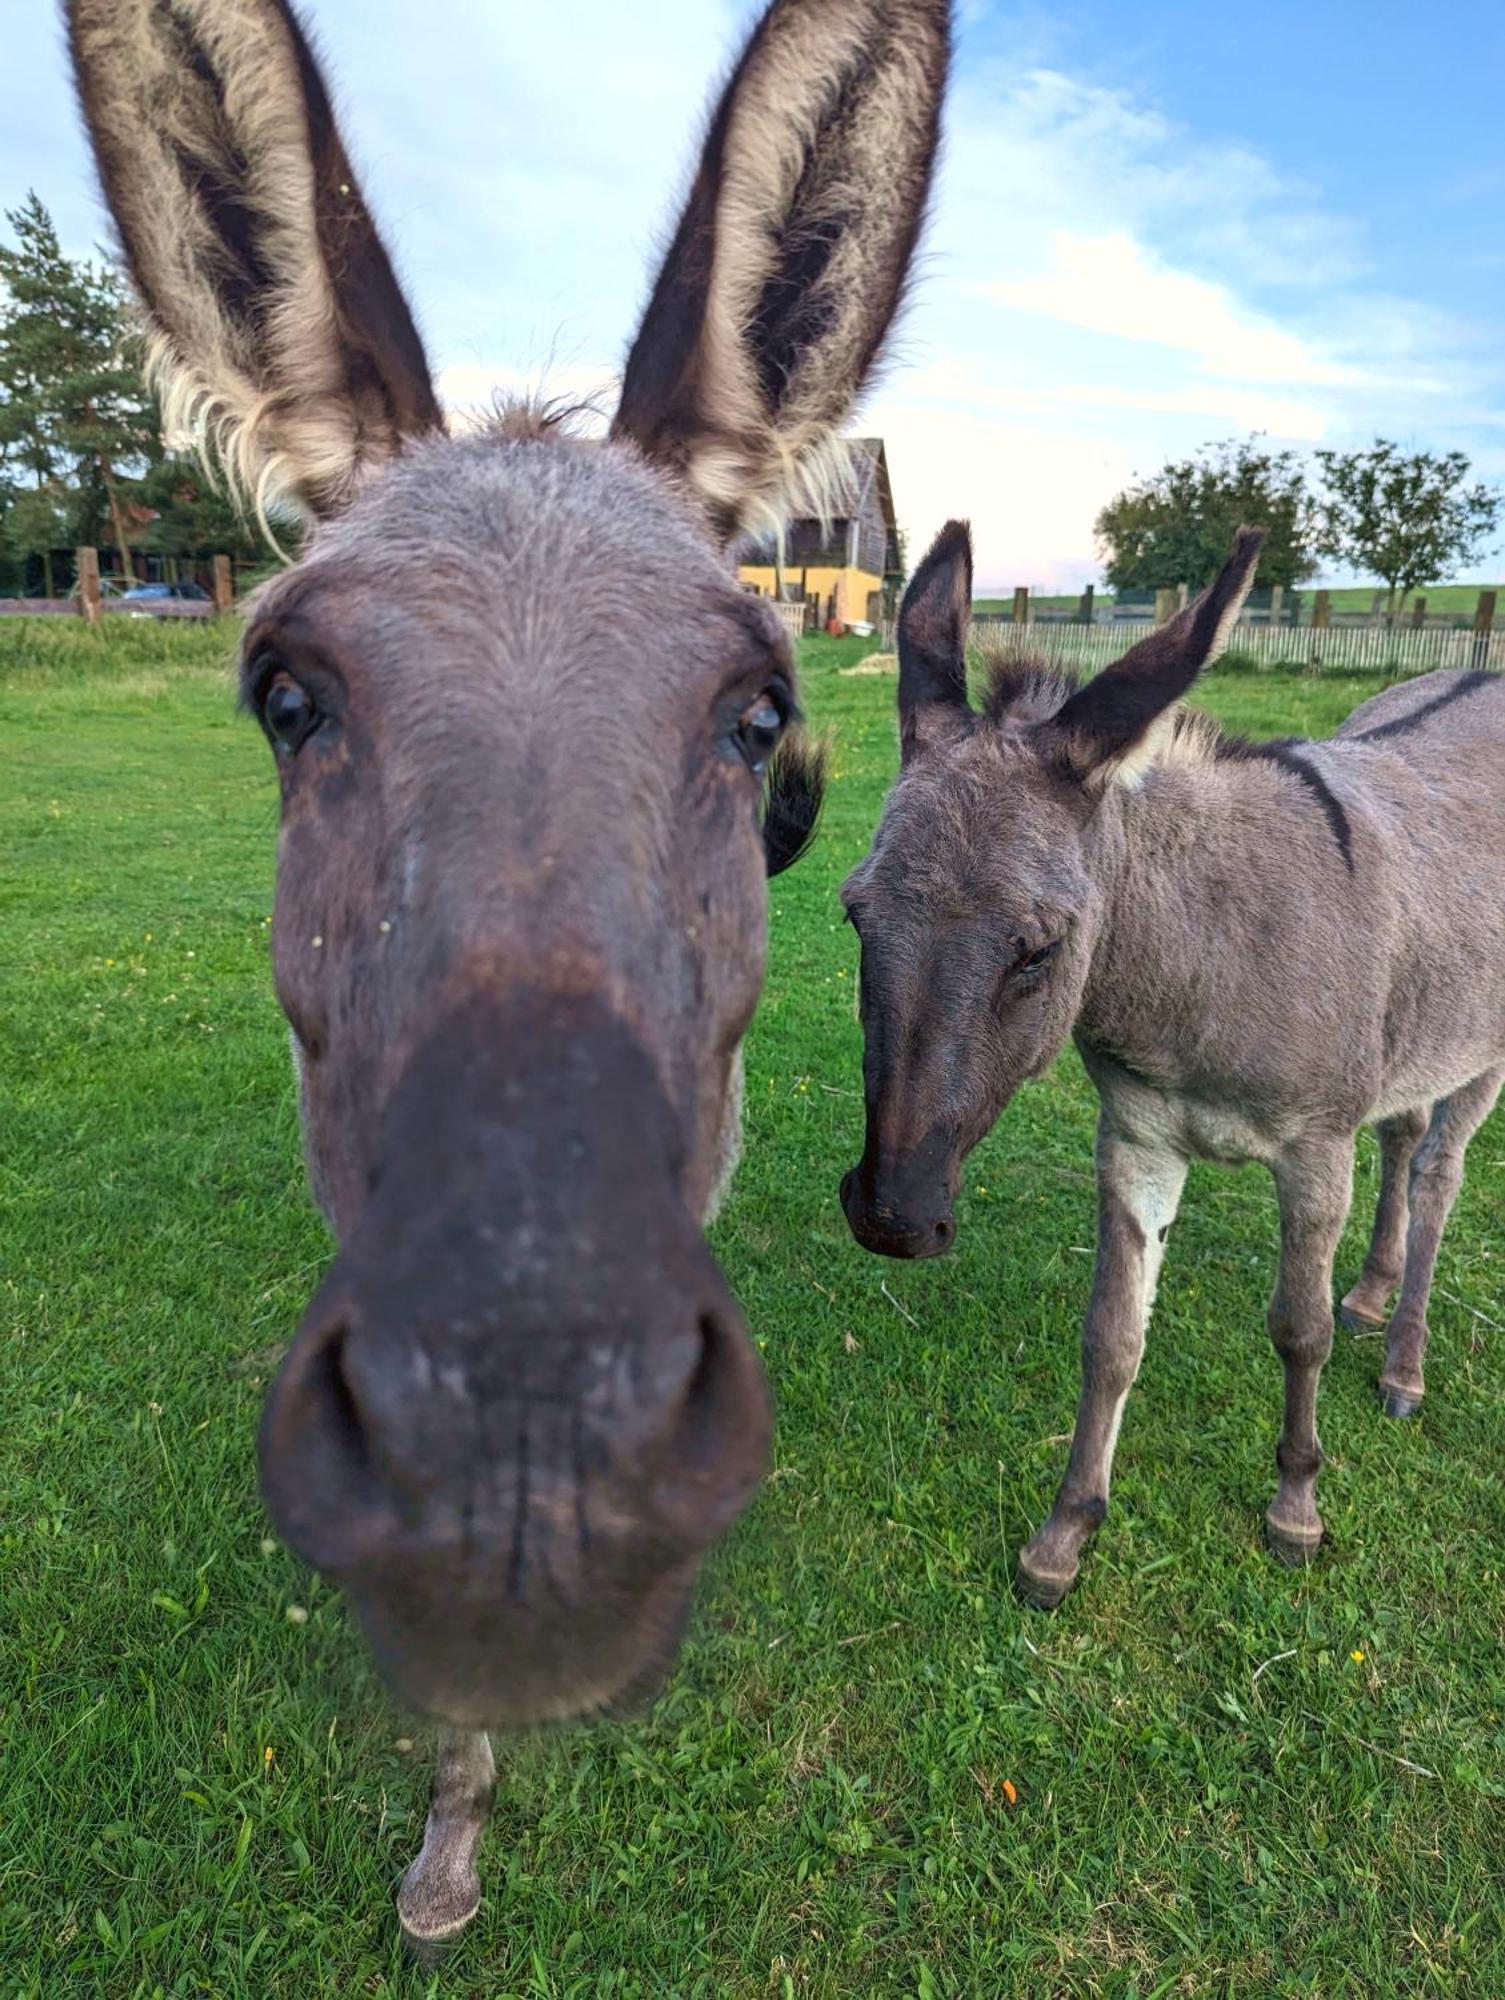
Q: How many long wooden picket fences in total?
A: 1